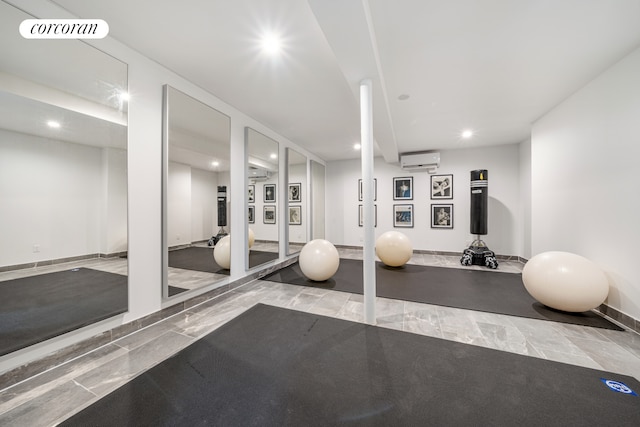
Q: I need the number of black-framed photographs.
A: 6